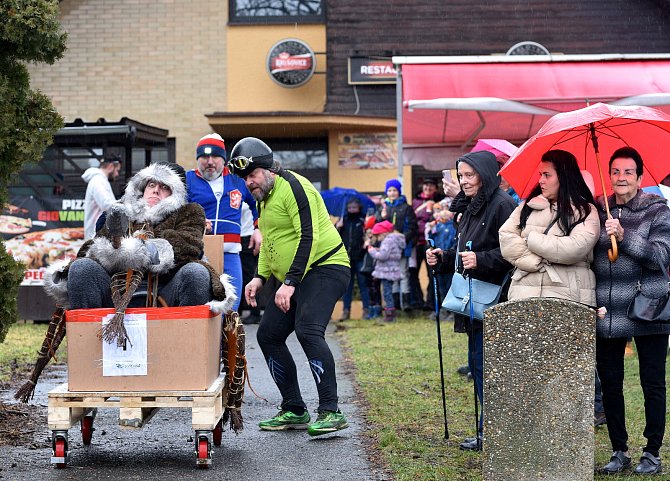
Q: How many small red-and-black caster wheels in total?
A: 4